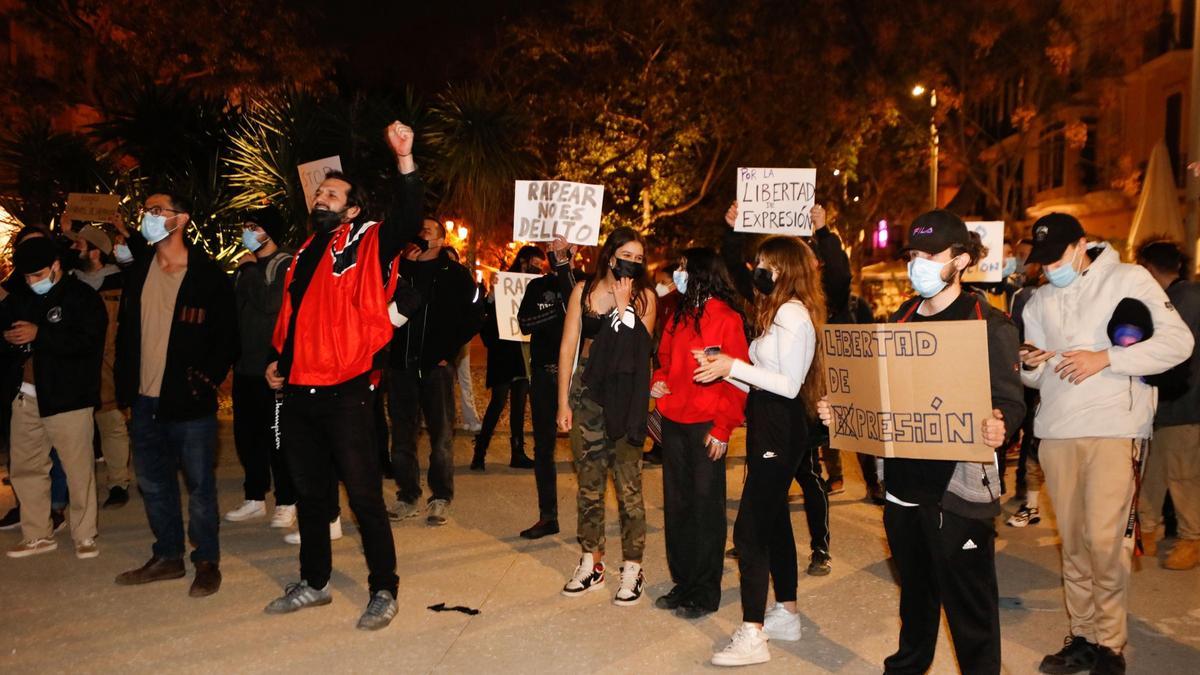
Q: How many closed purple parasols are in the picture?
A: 0